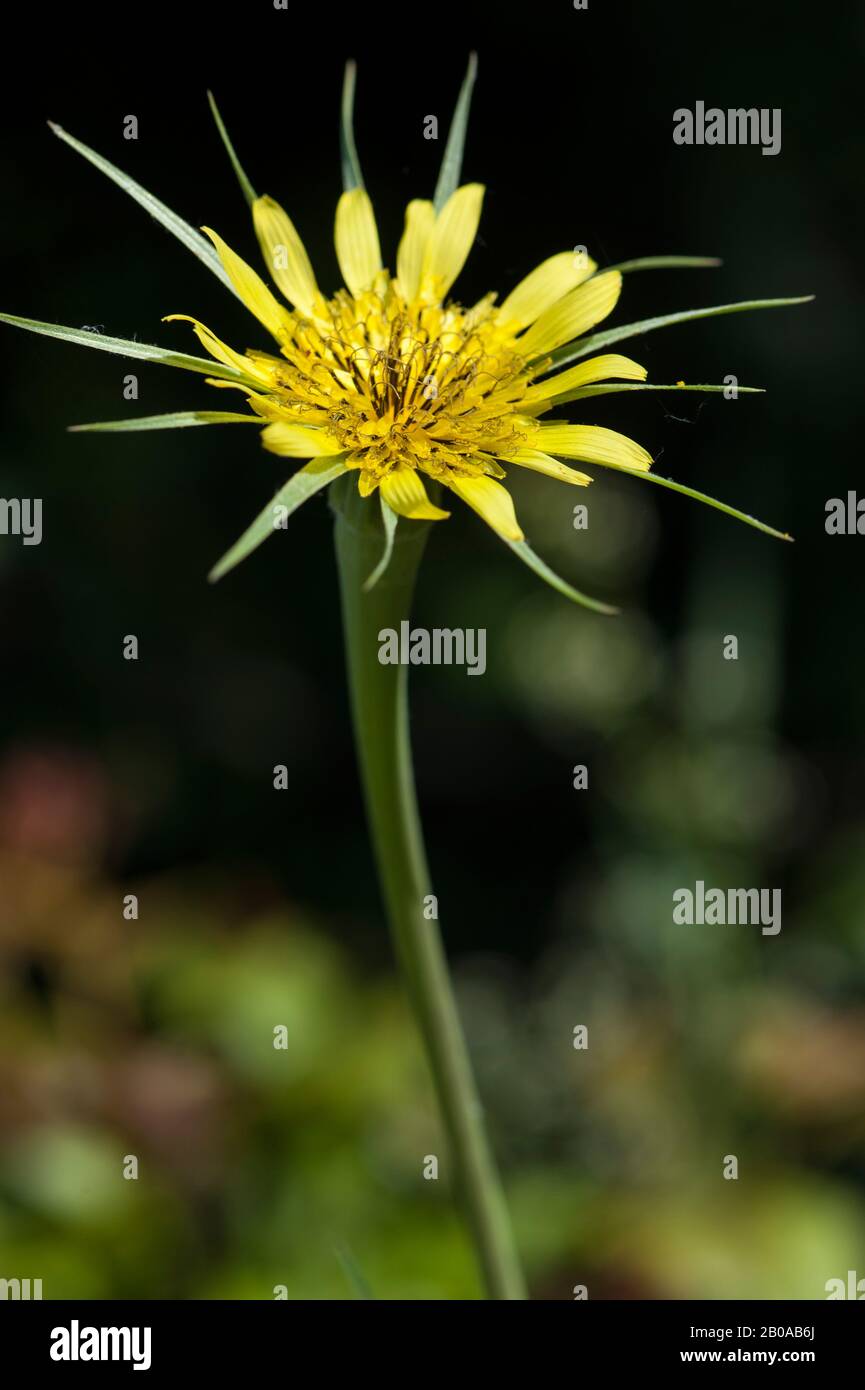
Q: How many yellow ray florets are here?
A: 15